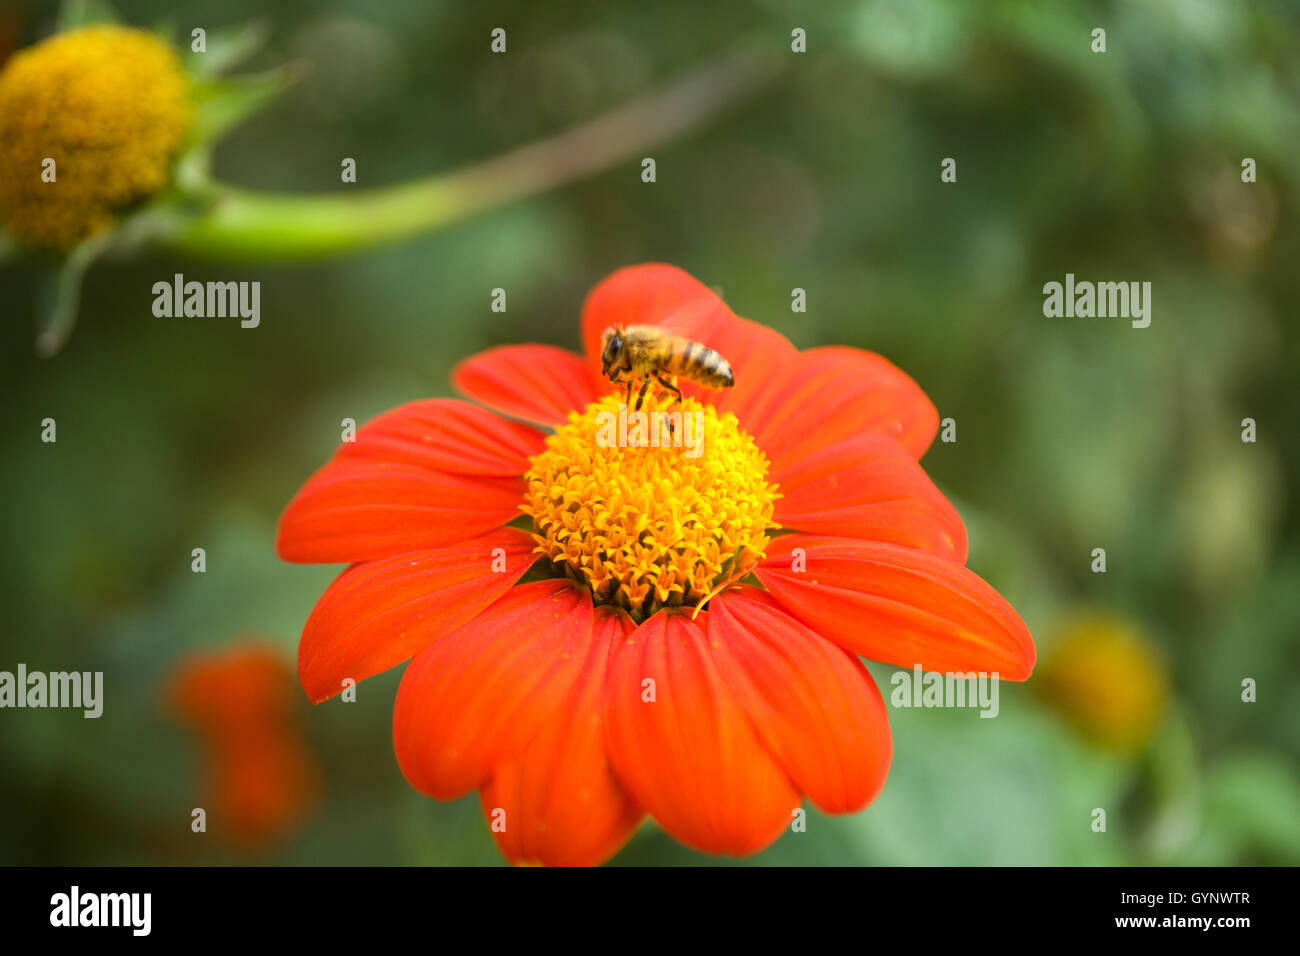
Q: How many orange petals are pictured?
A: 13